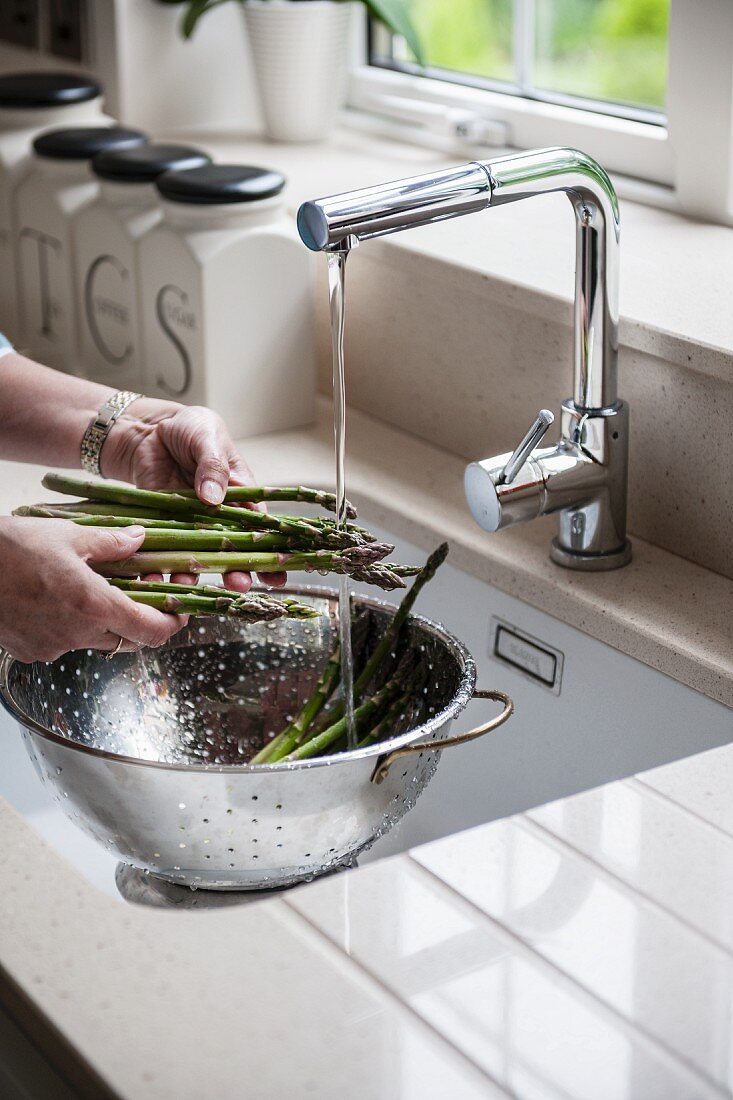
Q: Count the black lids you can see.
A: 4